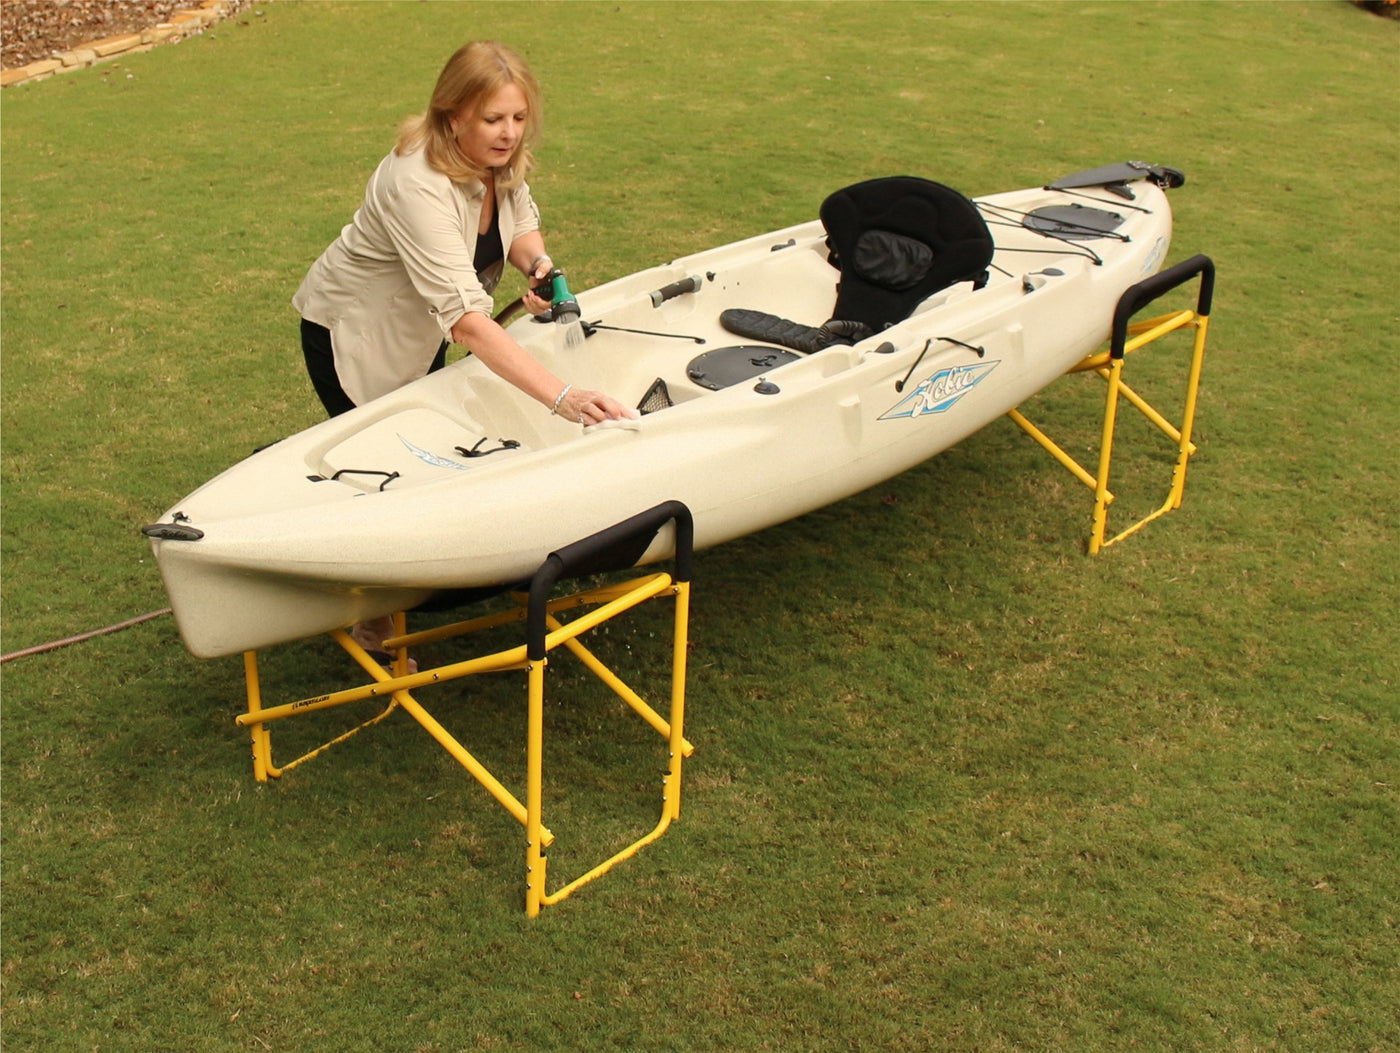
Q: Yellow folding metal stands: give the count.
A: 2